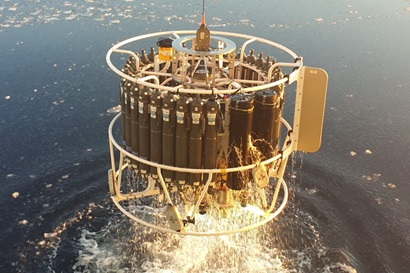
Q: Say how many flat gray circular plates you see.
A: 1